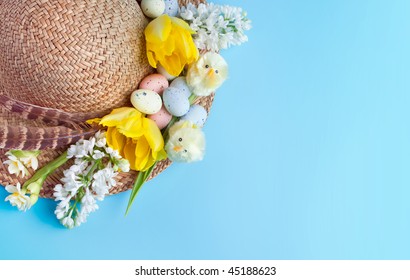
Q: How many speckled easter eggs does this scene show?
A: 9